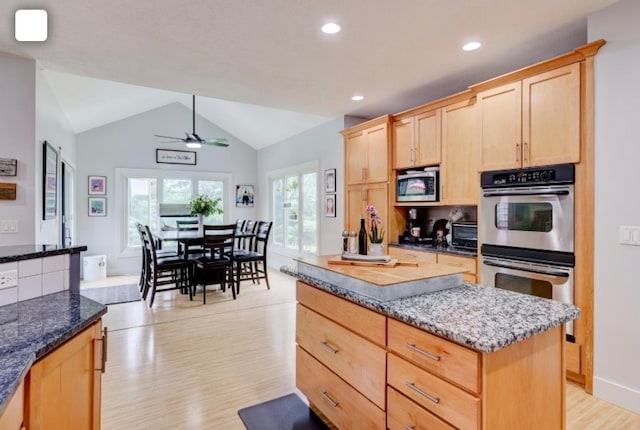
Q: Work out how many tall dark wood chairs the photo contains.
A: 8